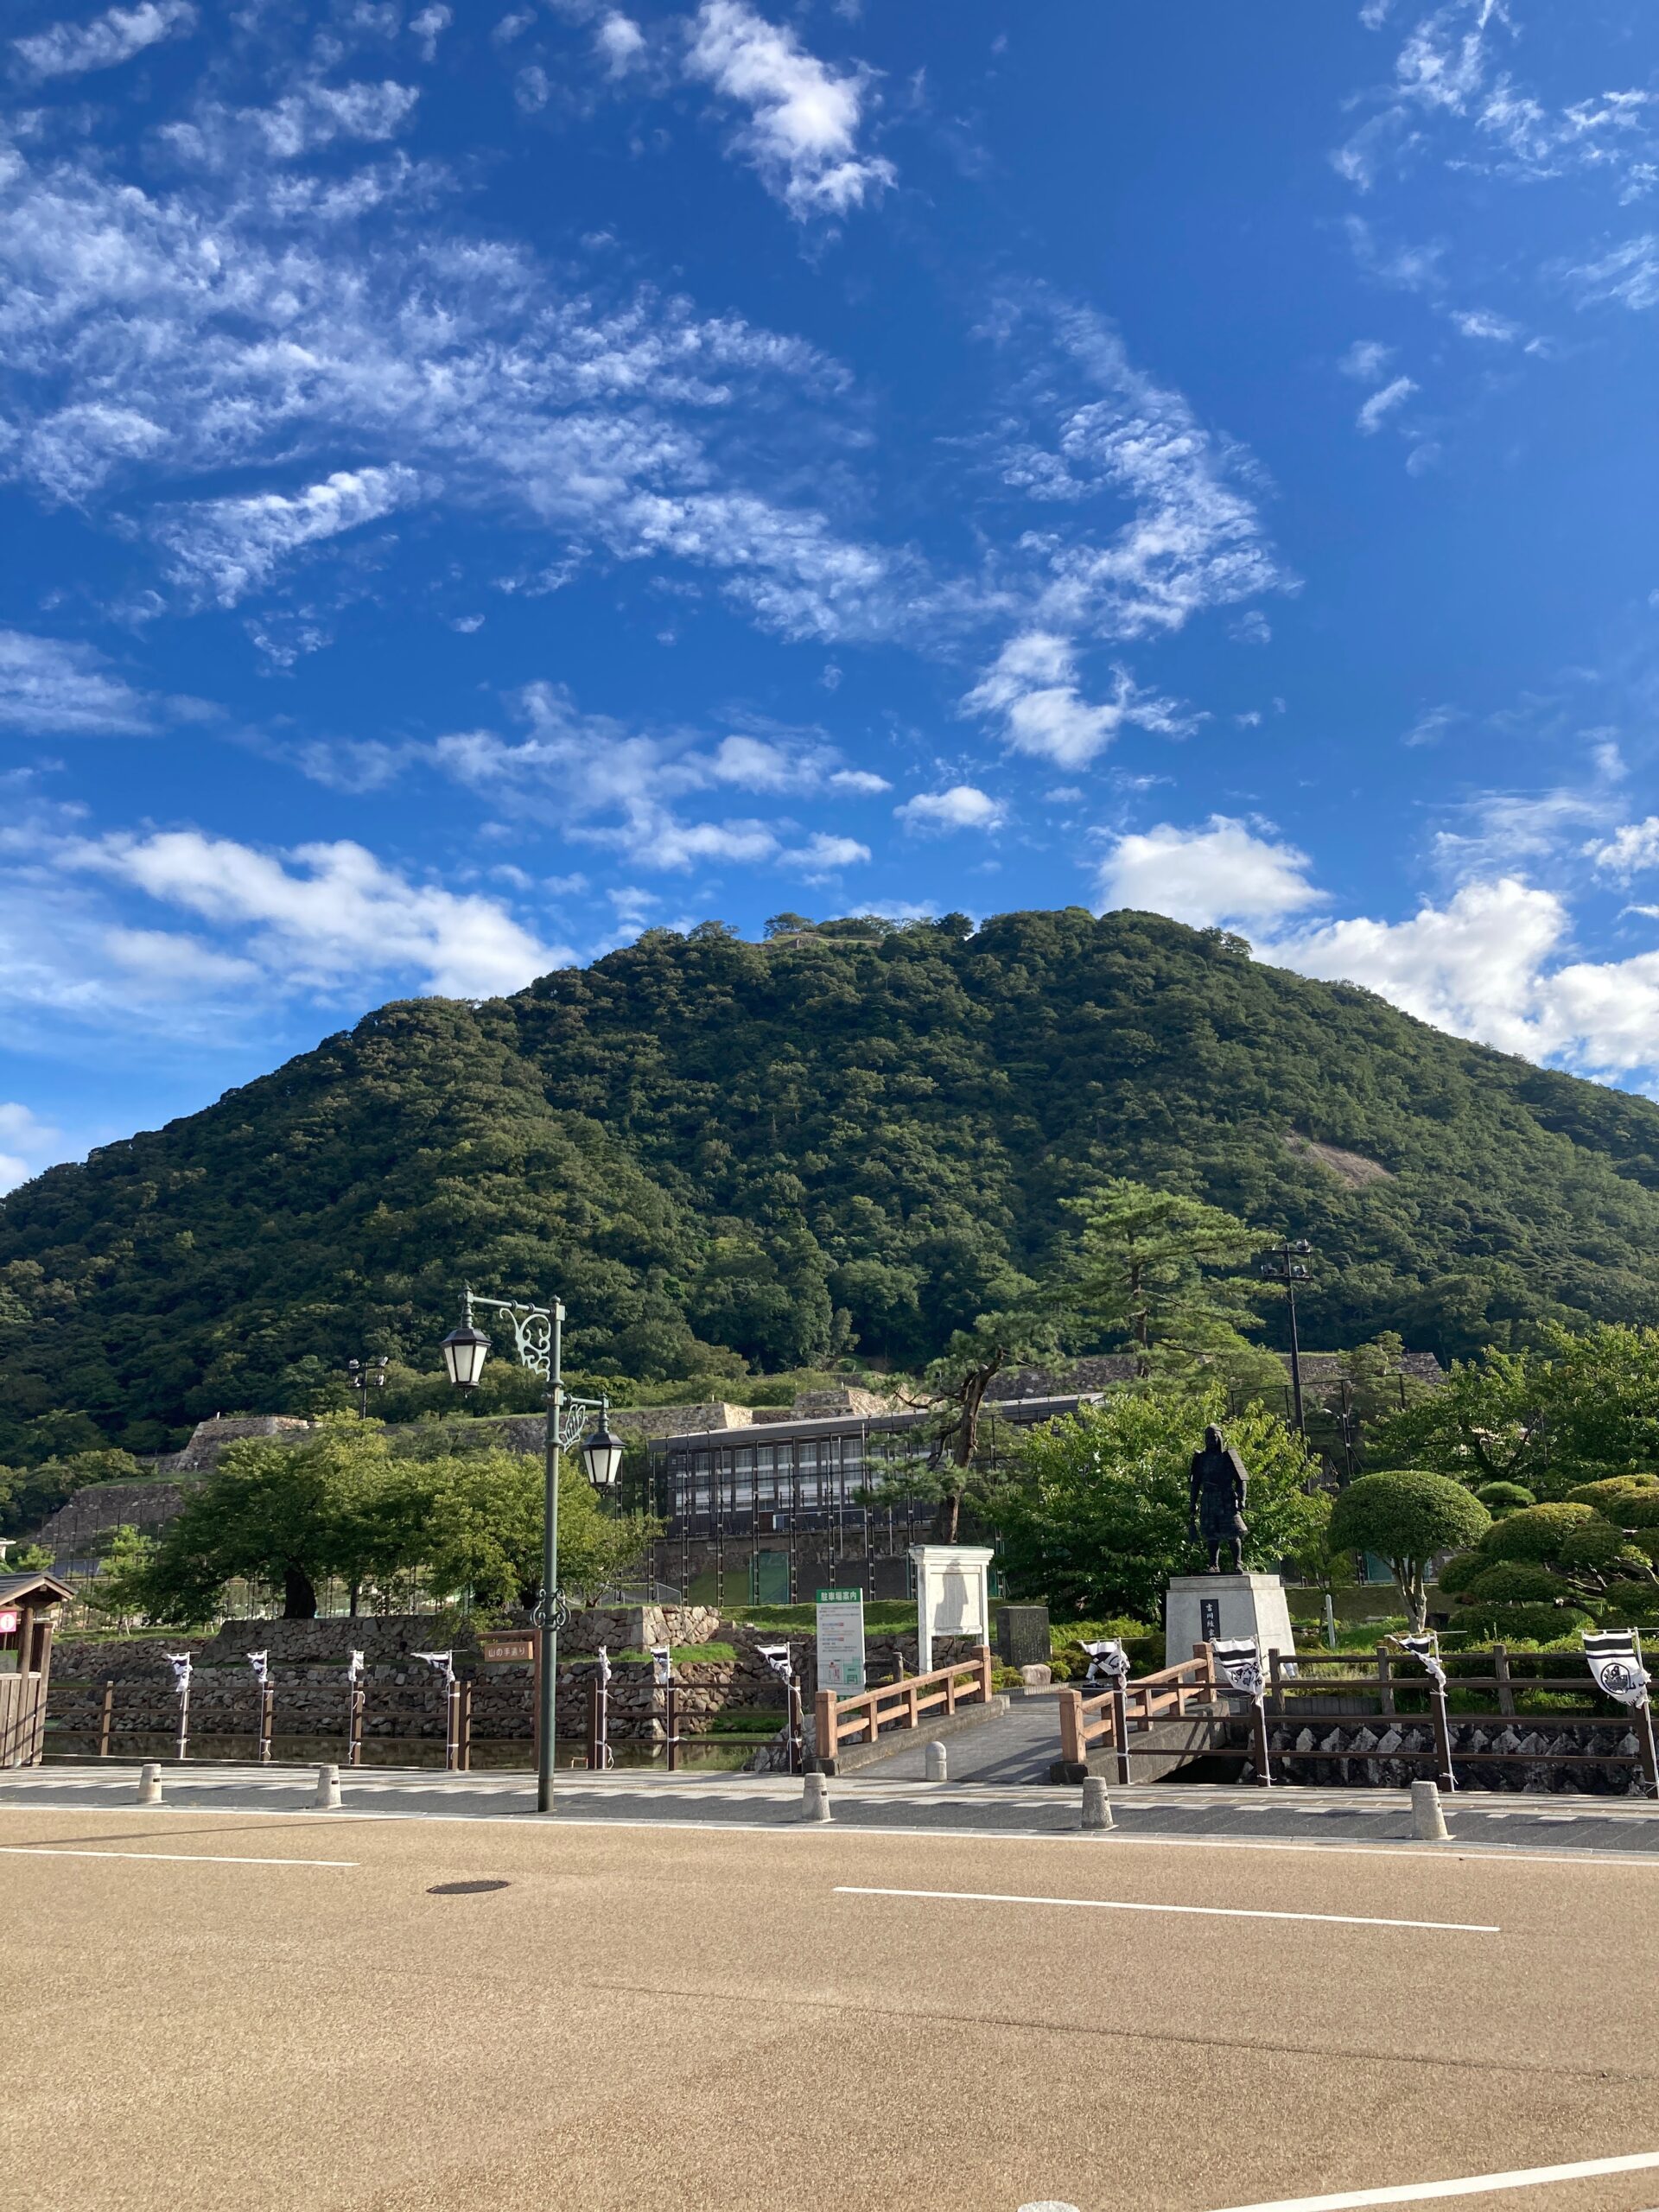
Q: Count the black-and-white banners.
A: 11